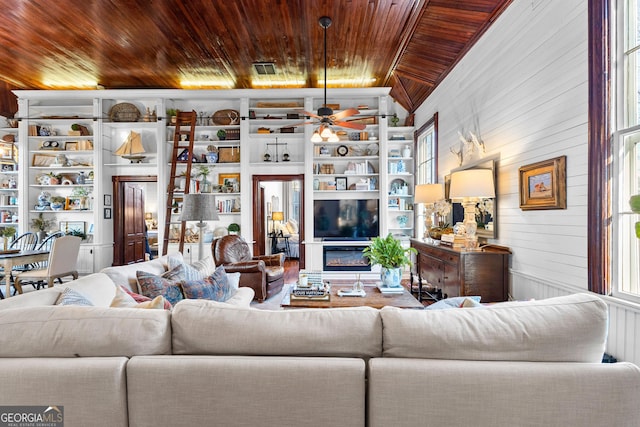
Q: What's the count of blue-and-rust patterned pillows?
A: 2